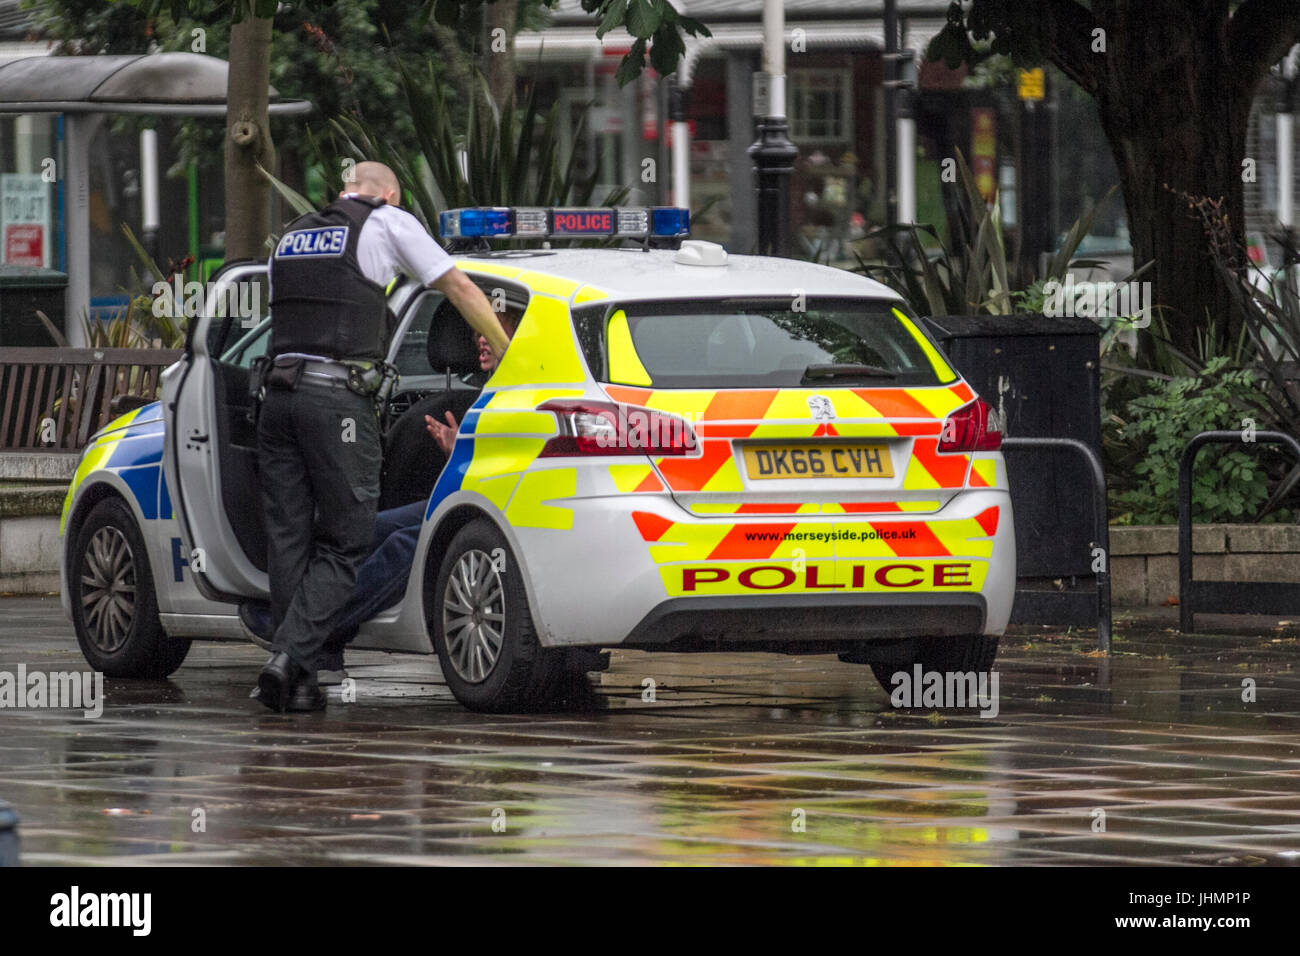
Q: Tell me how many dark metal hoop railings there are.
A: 2